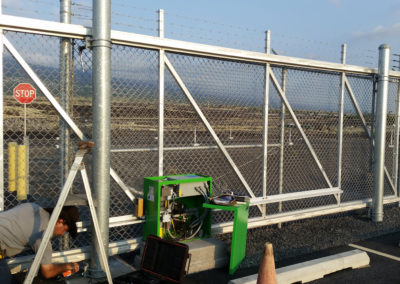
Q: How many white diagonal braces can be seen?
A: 4